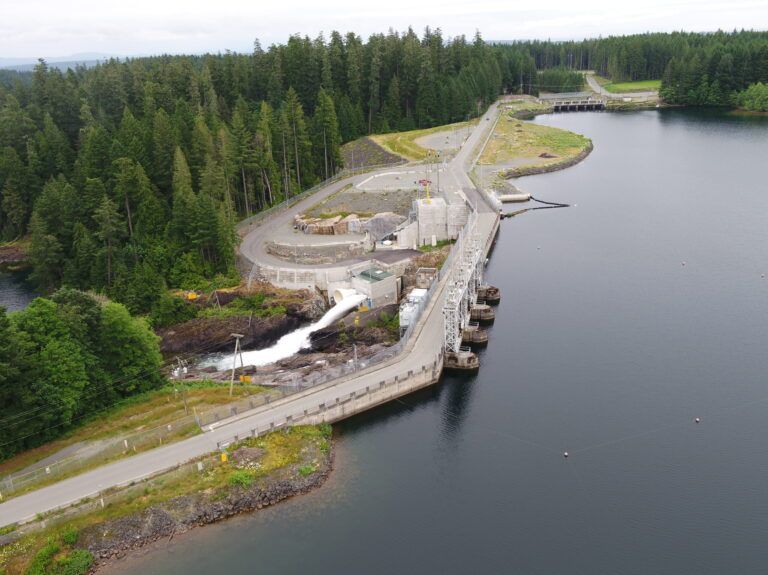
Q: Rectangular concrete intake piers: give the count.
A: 4